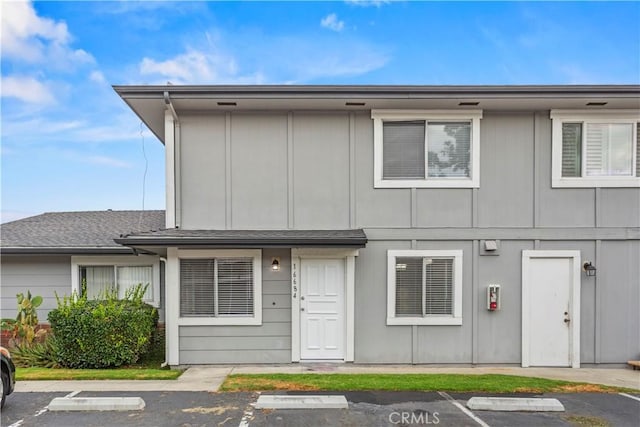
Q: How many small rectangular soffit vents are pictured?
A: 4